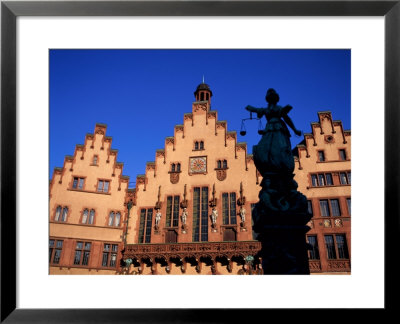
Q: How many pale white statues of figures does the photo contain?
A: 4